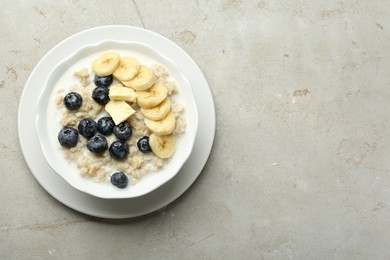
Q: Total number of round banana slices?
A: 7